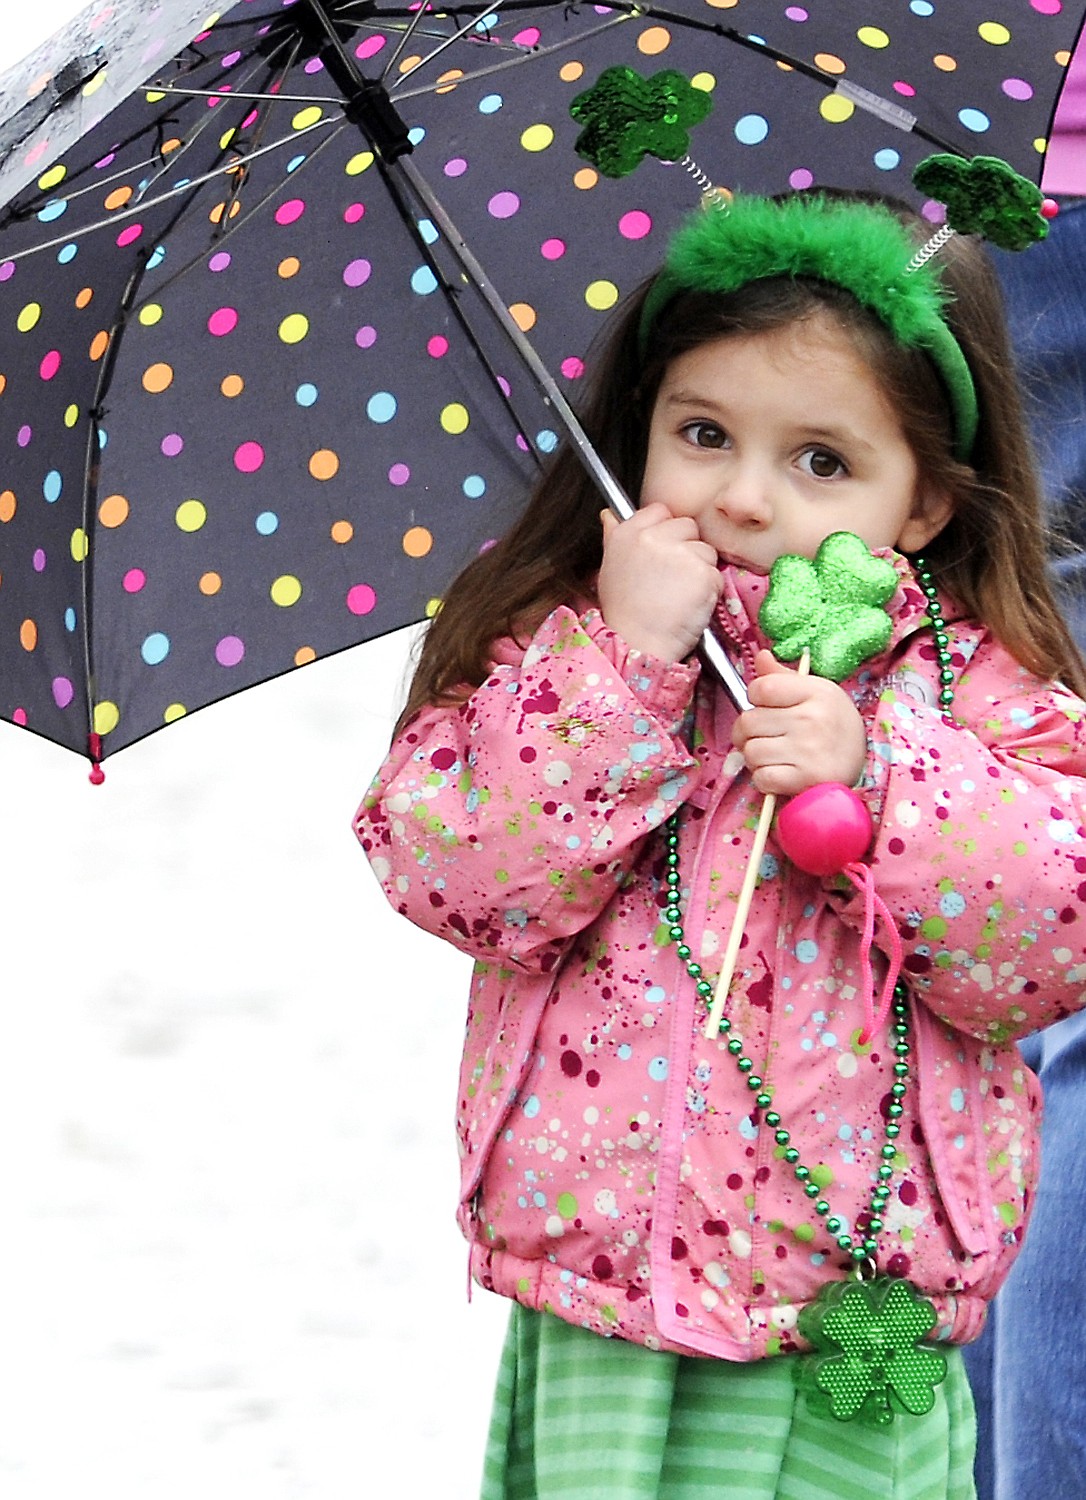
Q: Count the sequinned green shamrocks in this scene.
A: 2